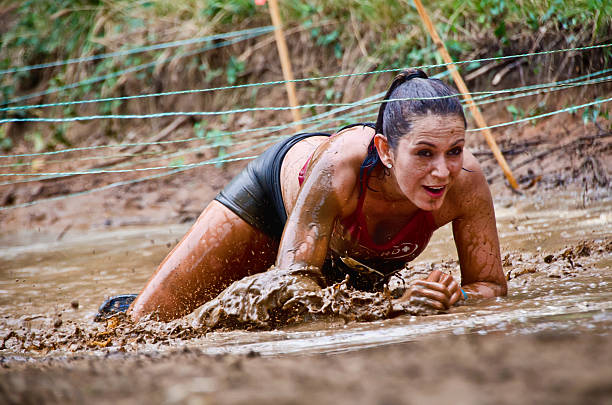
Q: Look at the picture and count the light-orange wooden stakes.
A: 2